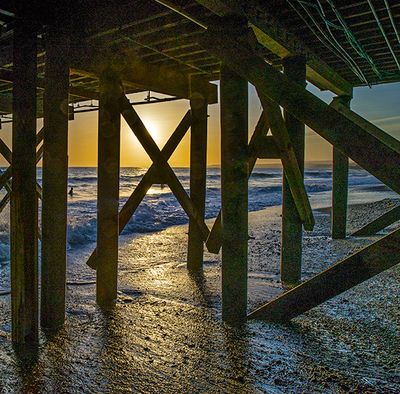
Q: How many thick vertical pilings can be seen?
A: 7